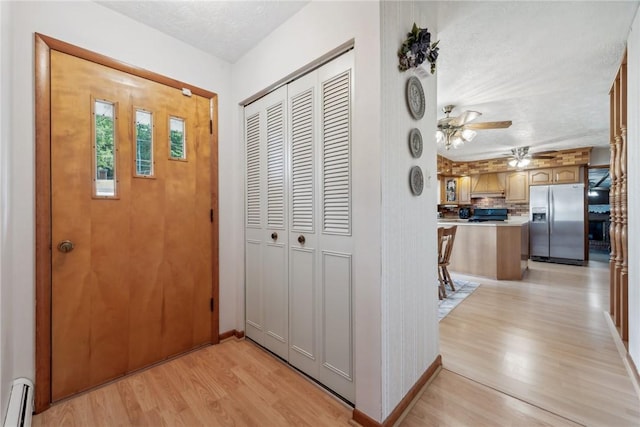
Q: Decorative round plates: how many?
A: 3